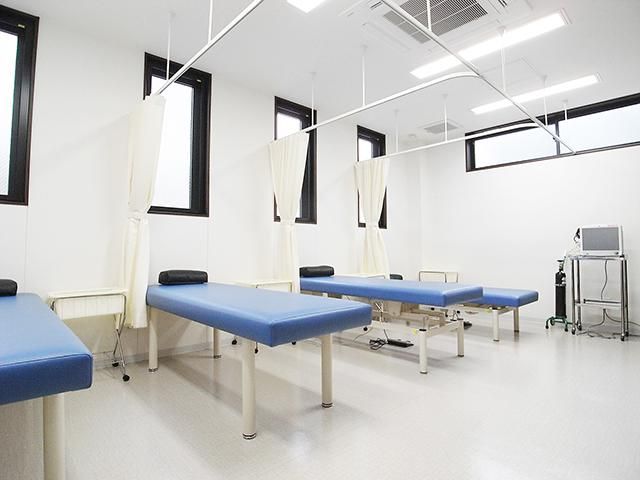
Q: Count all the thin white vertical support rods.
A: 10